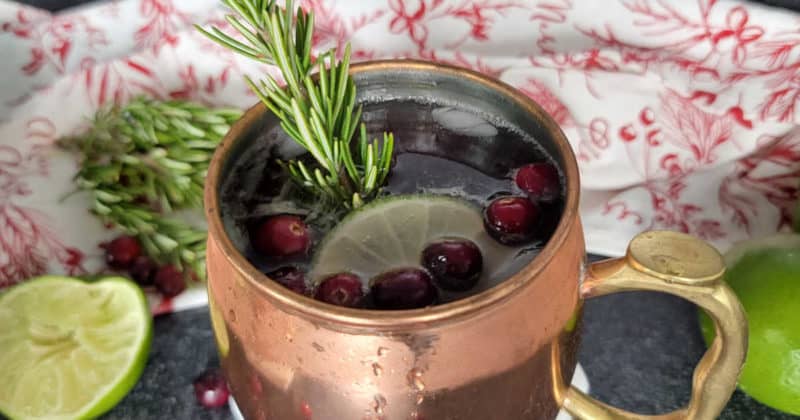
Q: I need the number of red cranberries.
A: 11